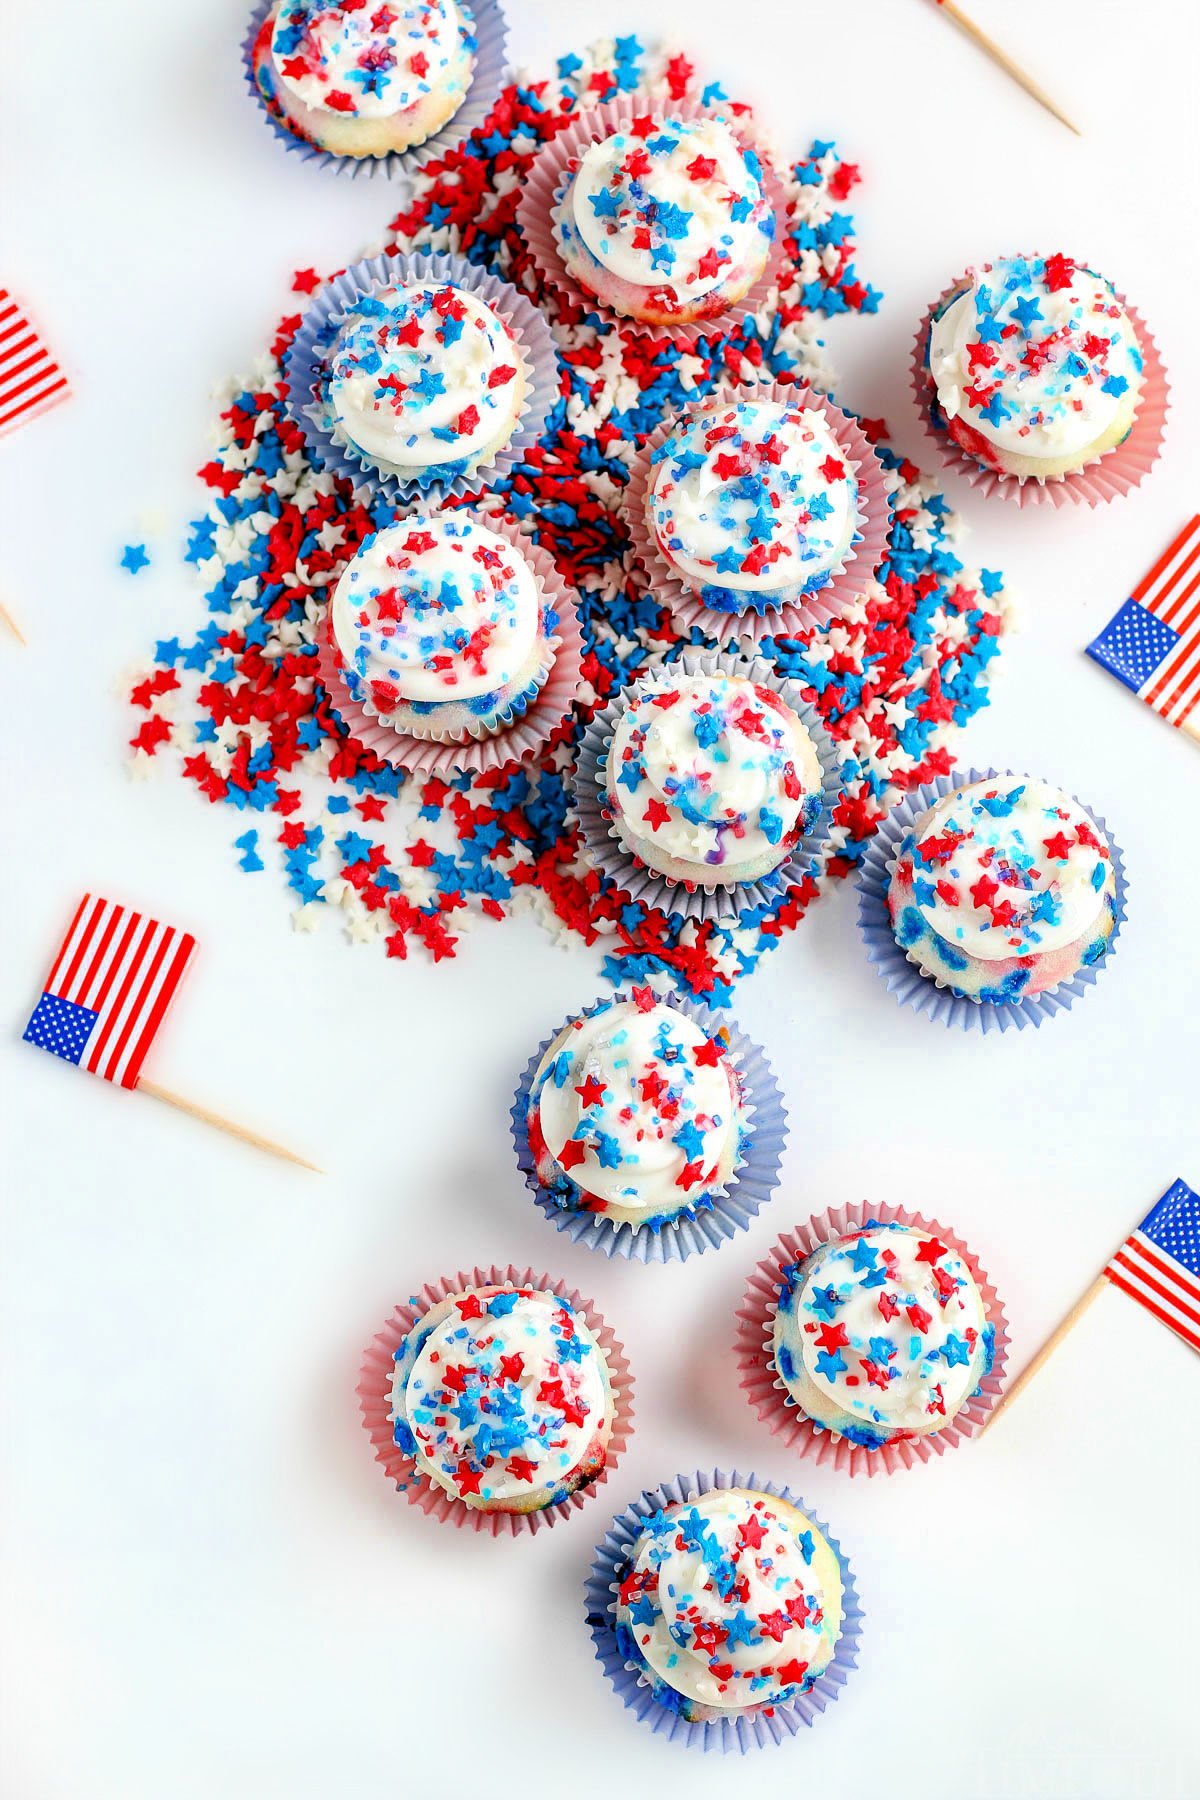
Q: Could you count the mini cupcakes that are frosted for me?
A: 12